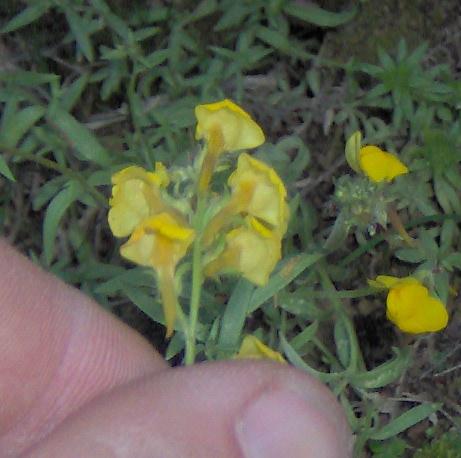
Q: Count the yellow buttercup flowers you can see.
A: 8